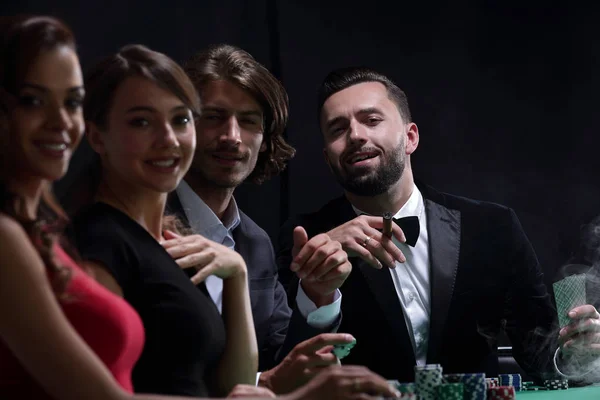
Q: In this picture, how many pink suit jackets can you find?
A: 0